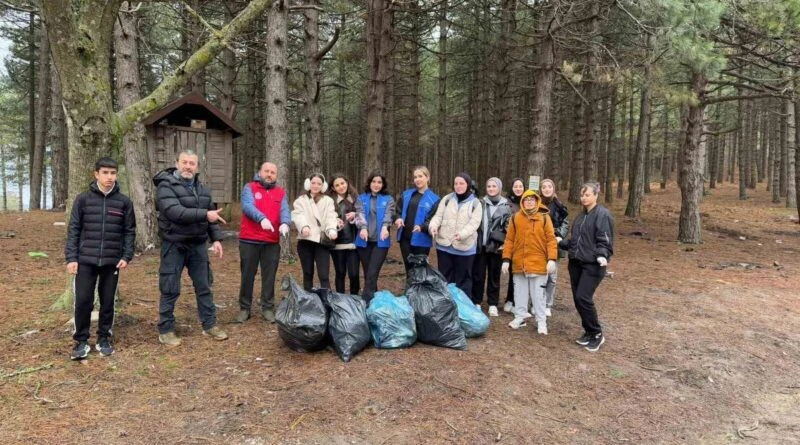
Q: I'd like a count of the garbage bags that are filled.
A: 5